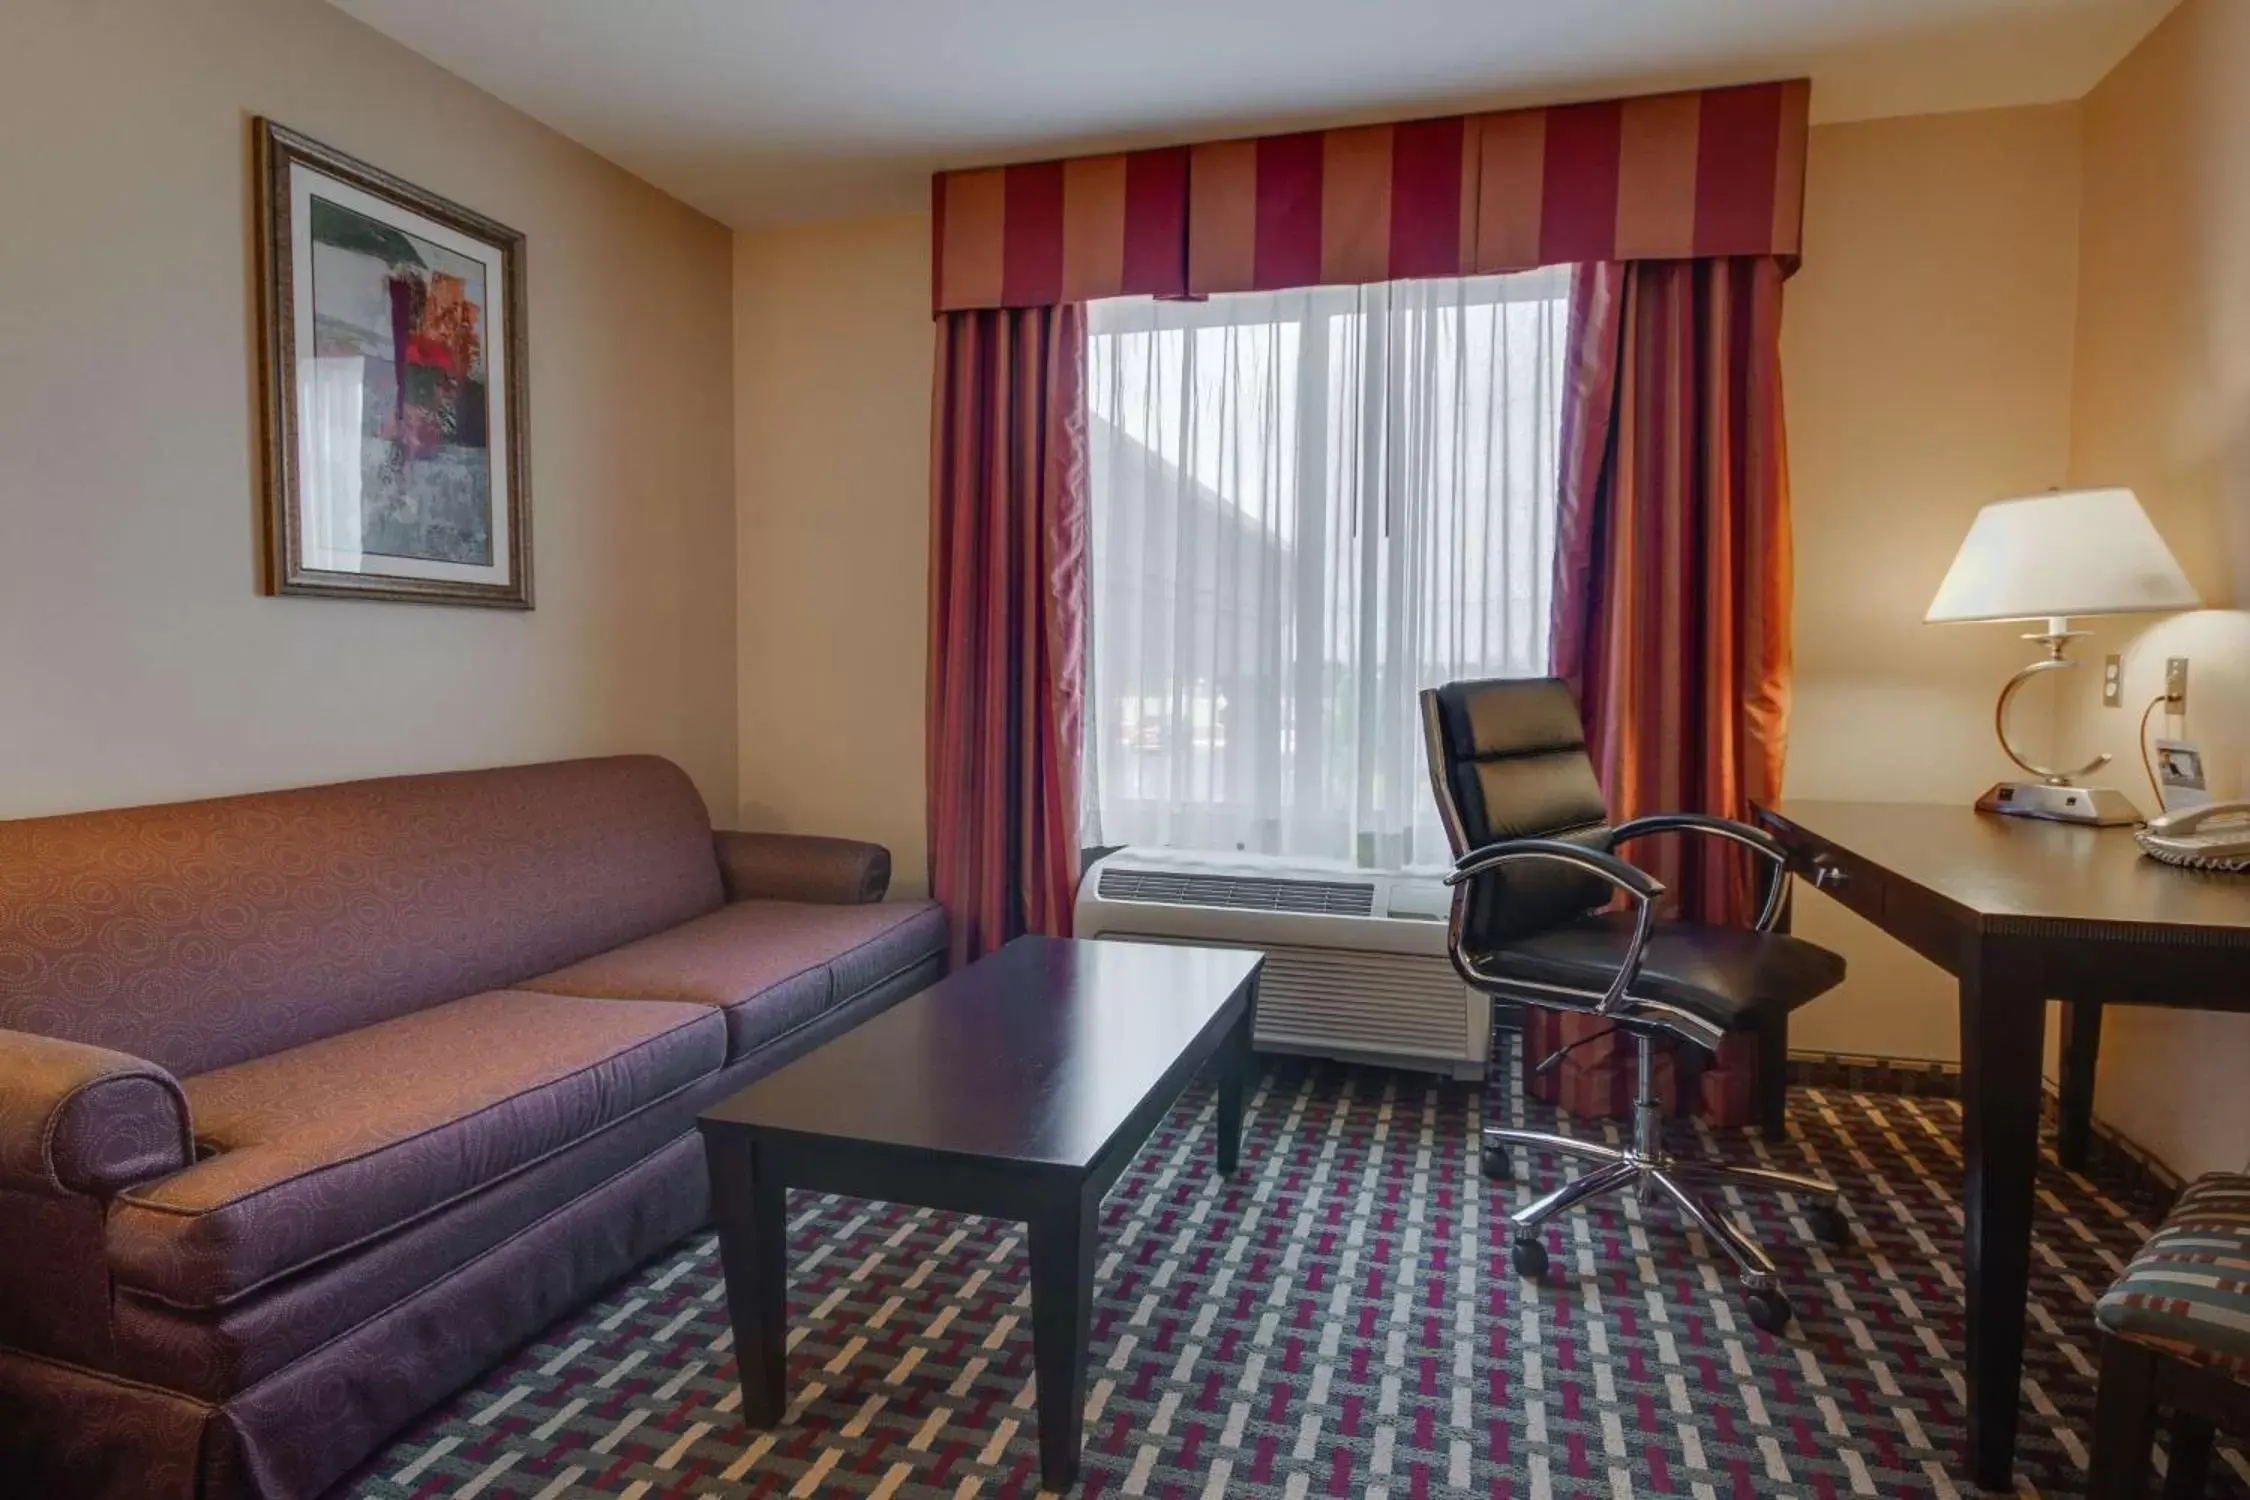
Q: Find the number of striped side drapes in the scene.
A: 2